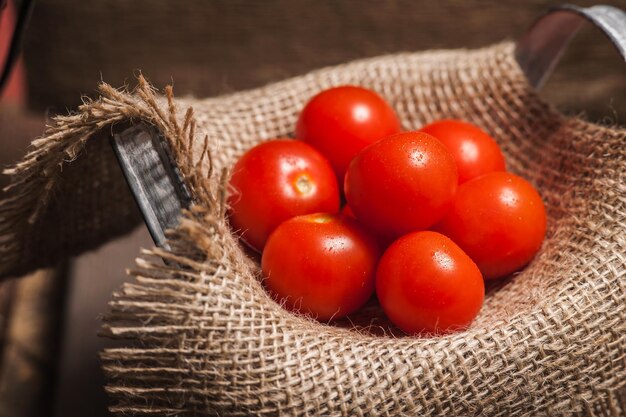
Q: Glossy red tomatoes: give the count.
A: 7